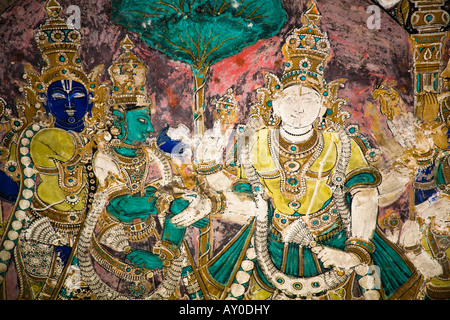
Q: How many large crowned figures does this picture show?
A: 3